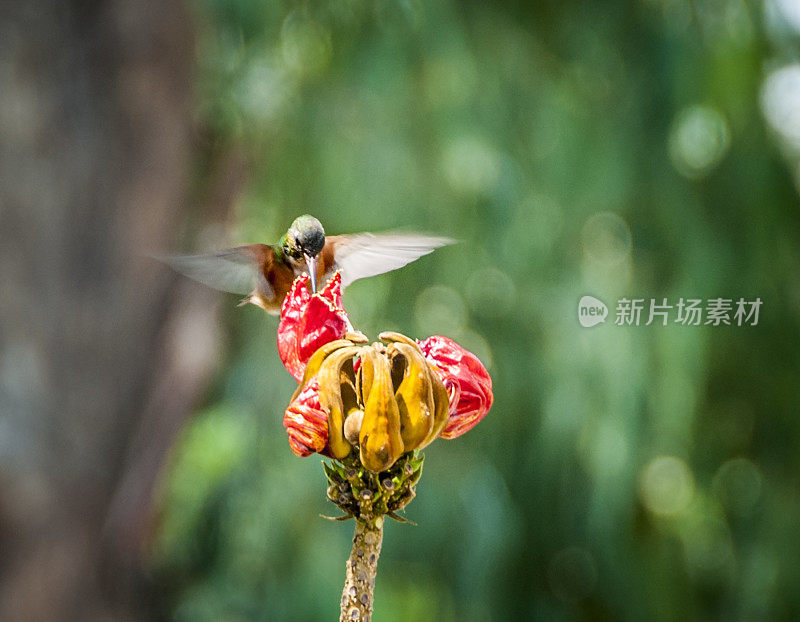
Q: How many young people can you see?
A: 0